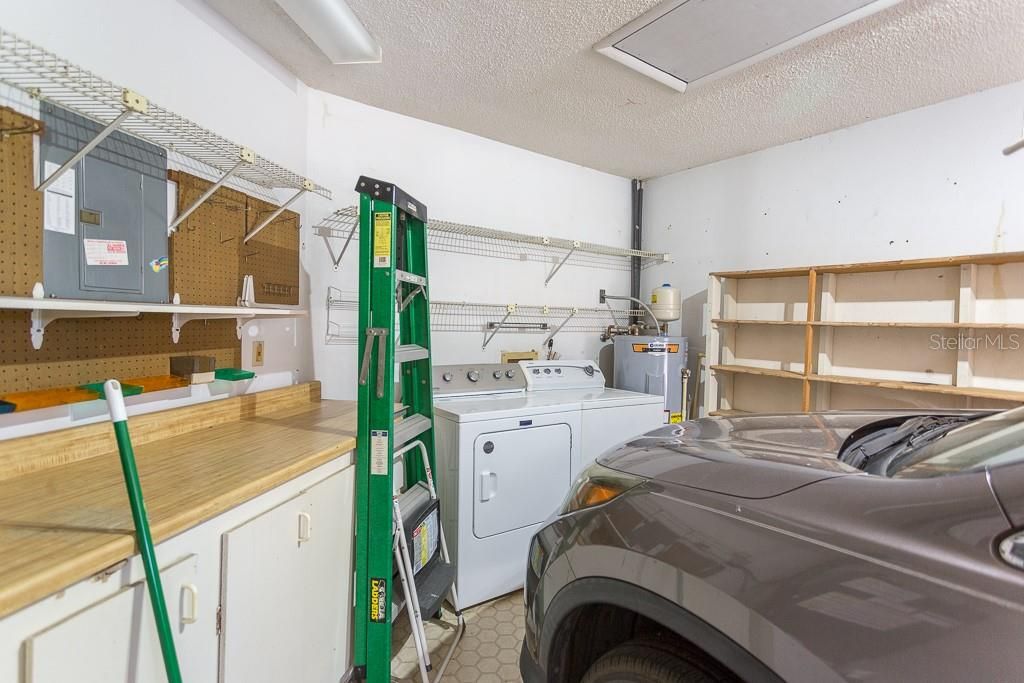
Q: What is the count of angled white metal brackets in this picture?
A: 7